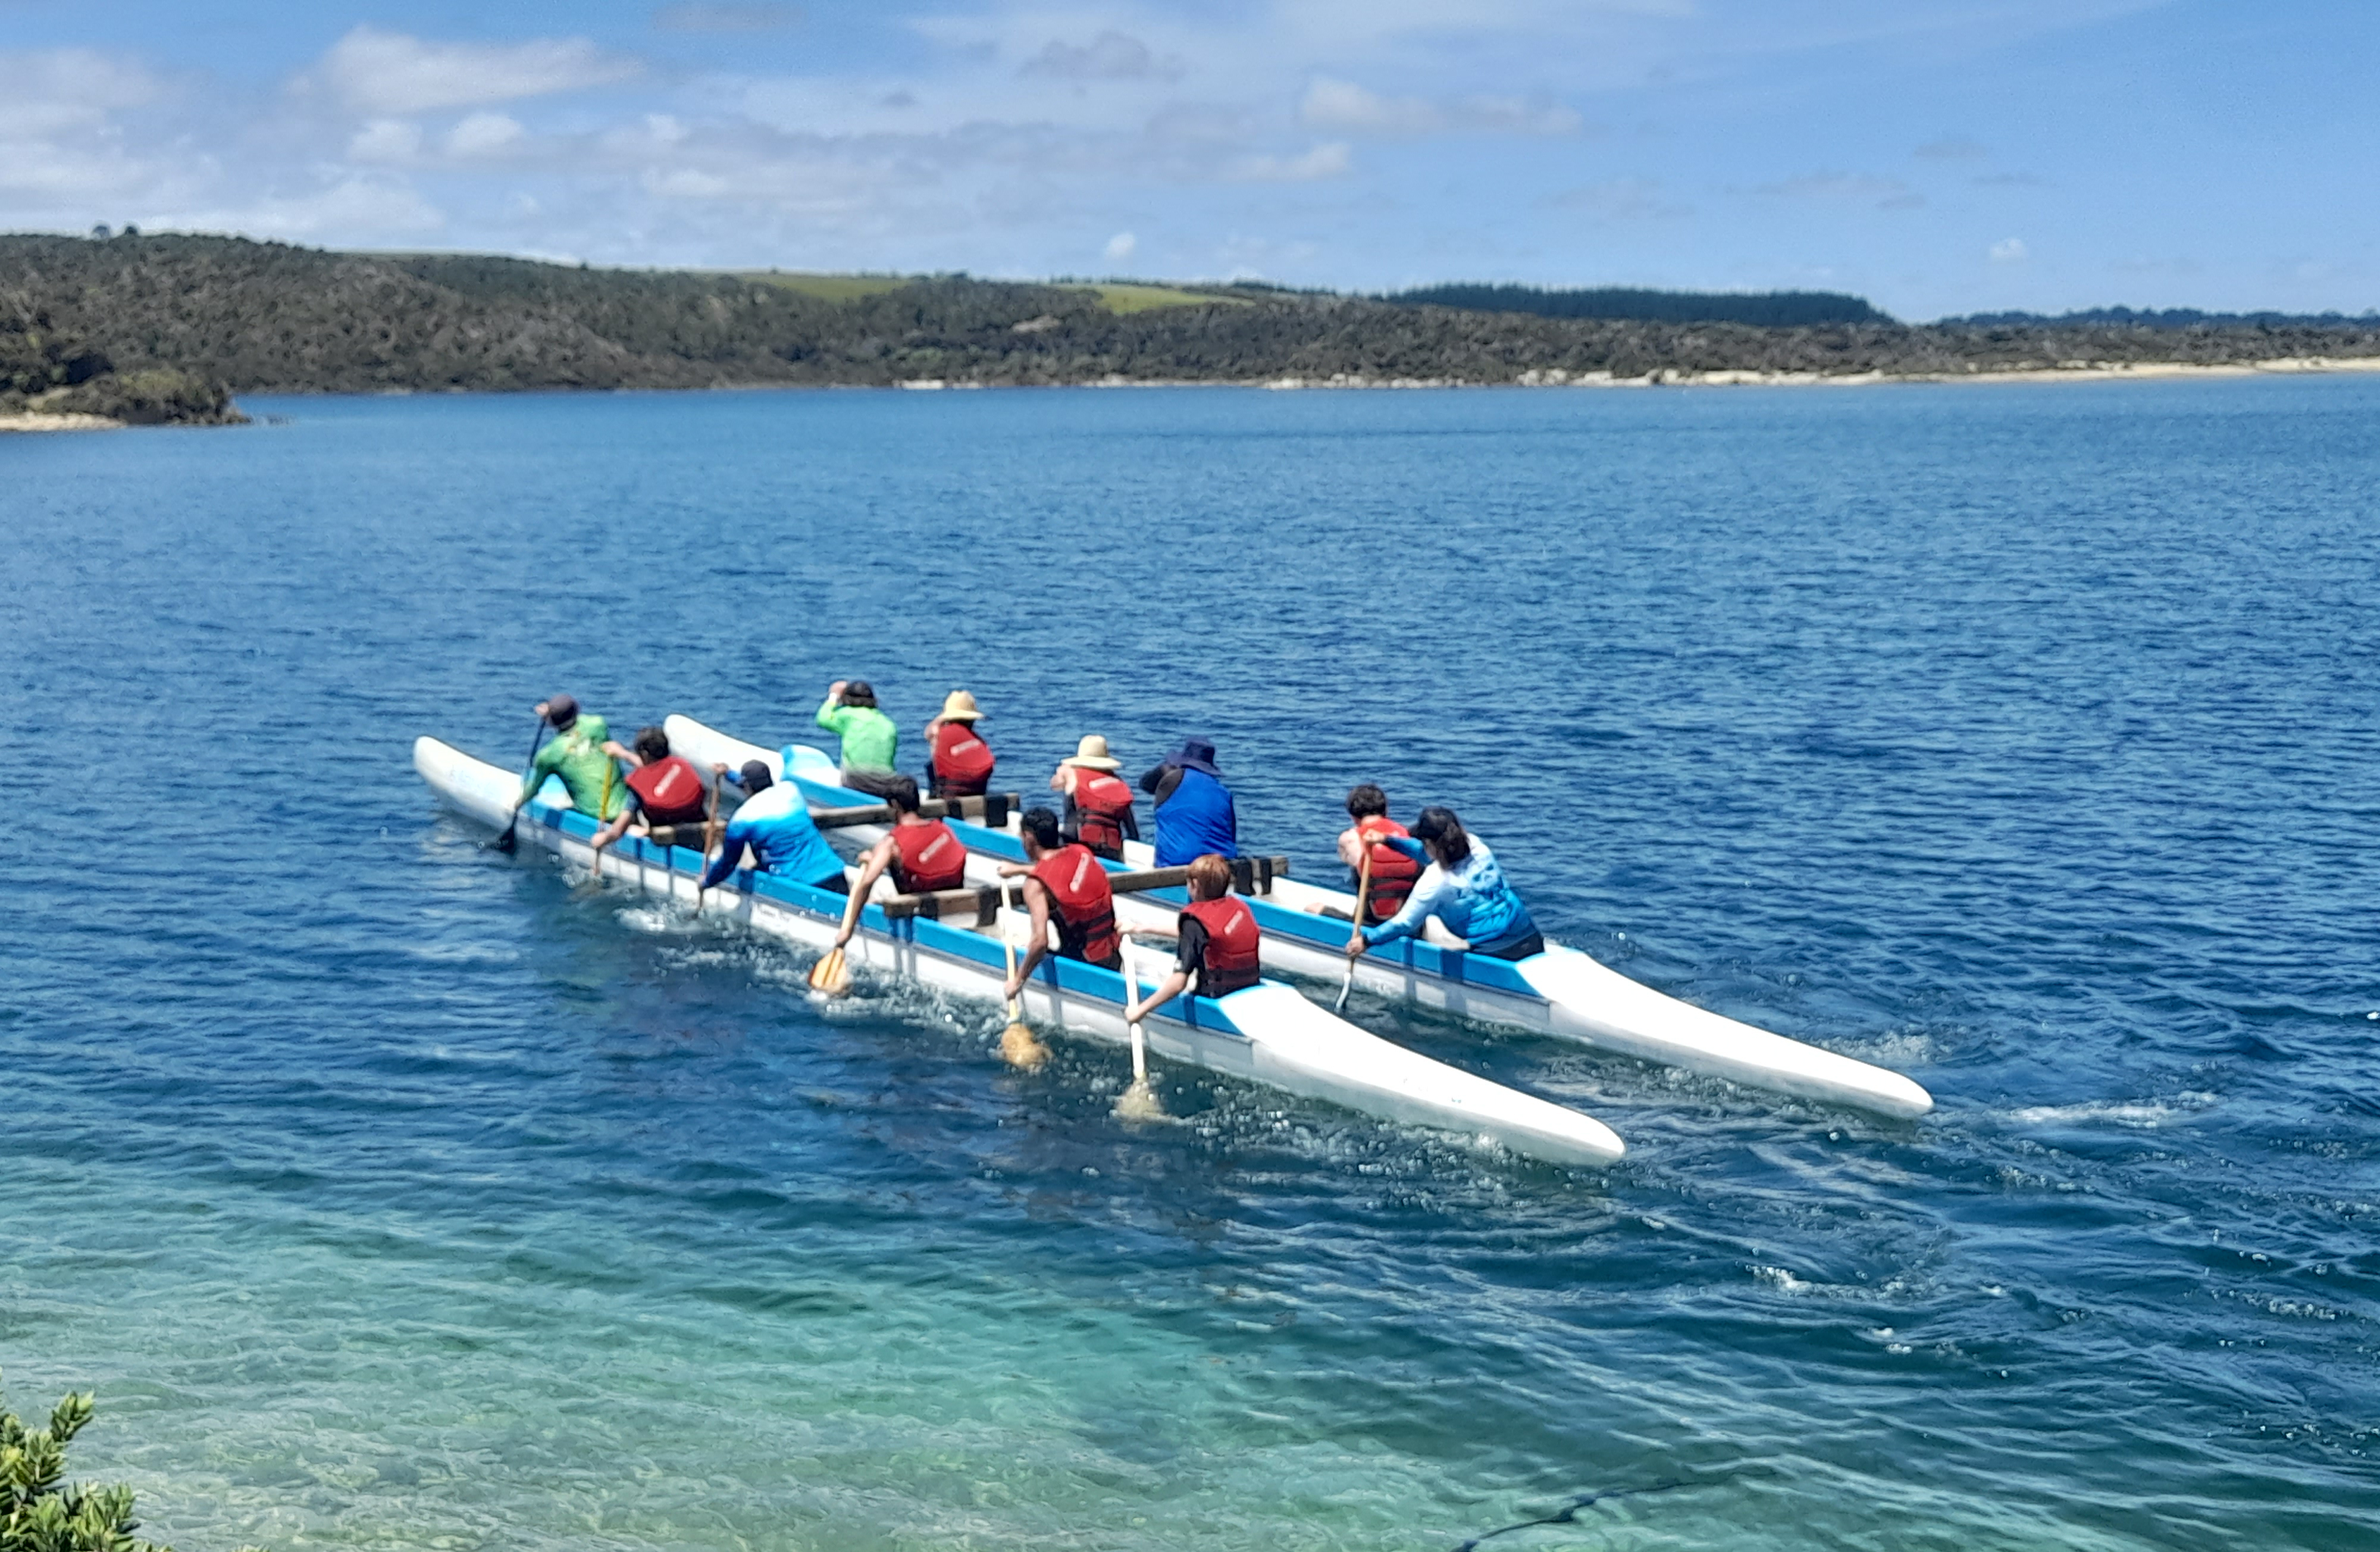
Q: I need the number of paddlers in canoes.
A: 12